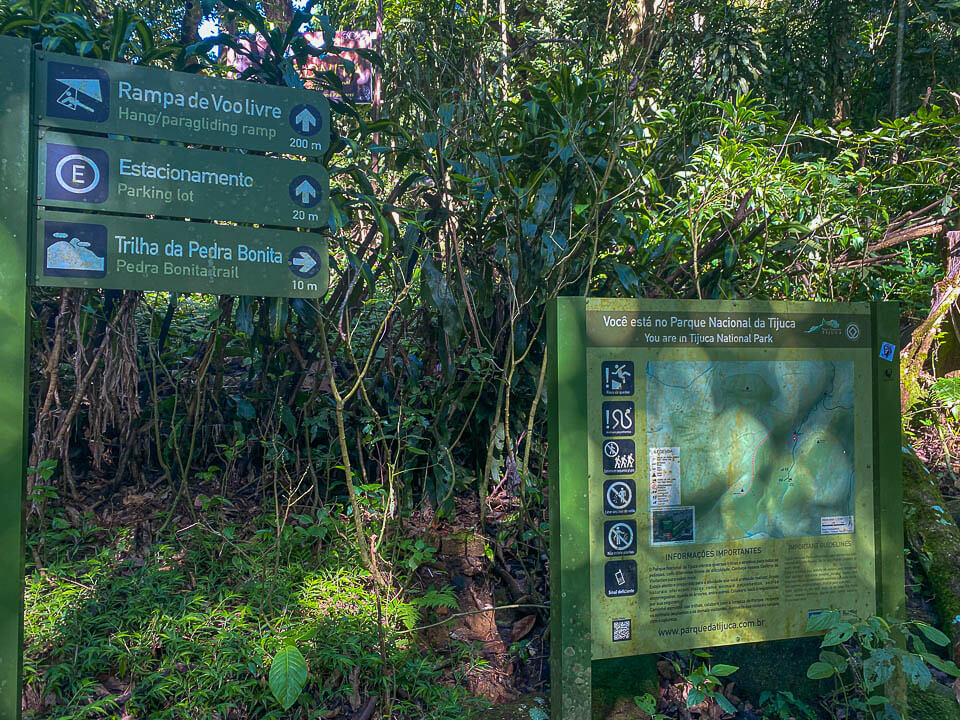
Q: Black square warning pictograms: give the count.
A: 6